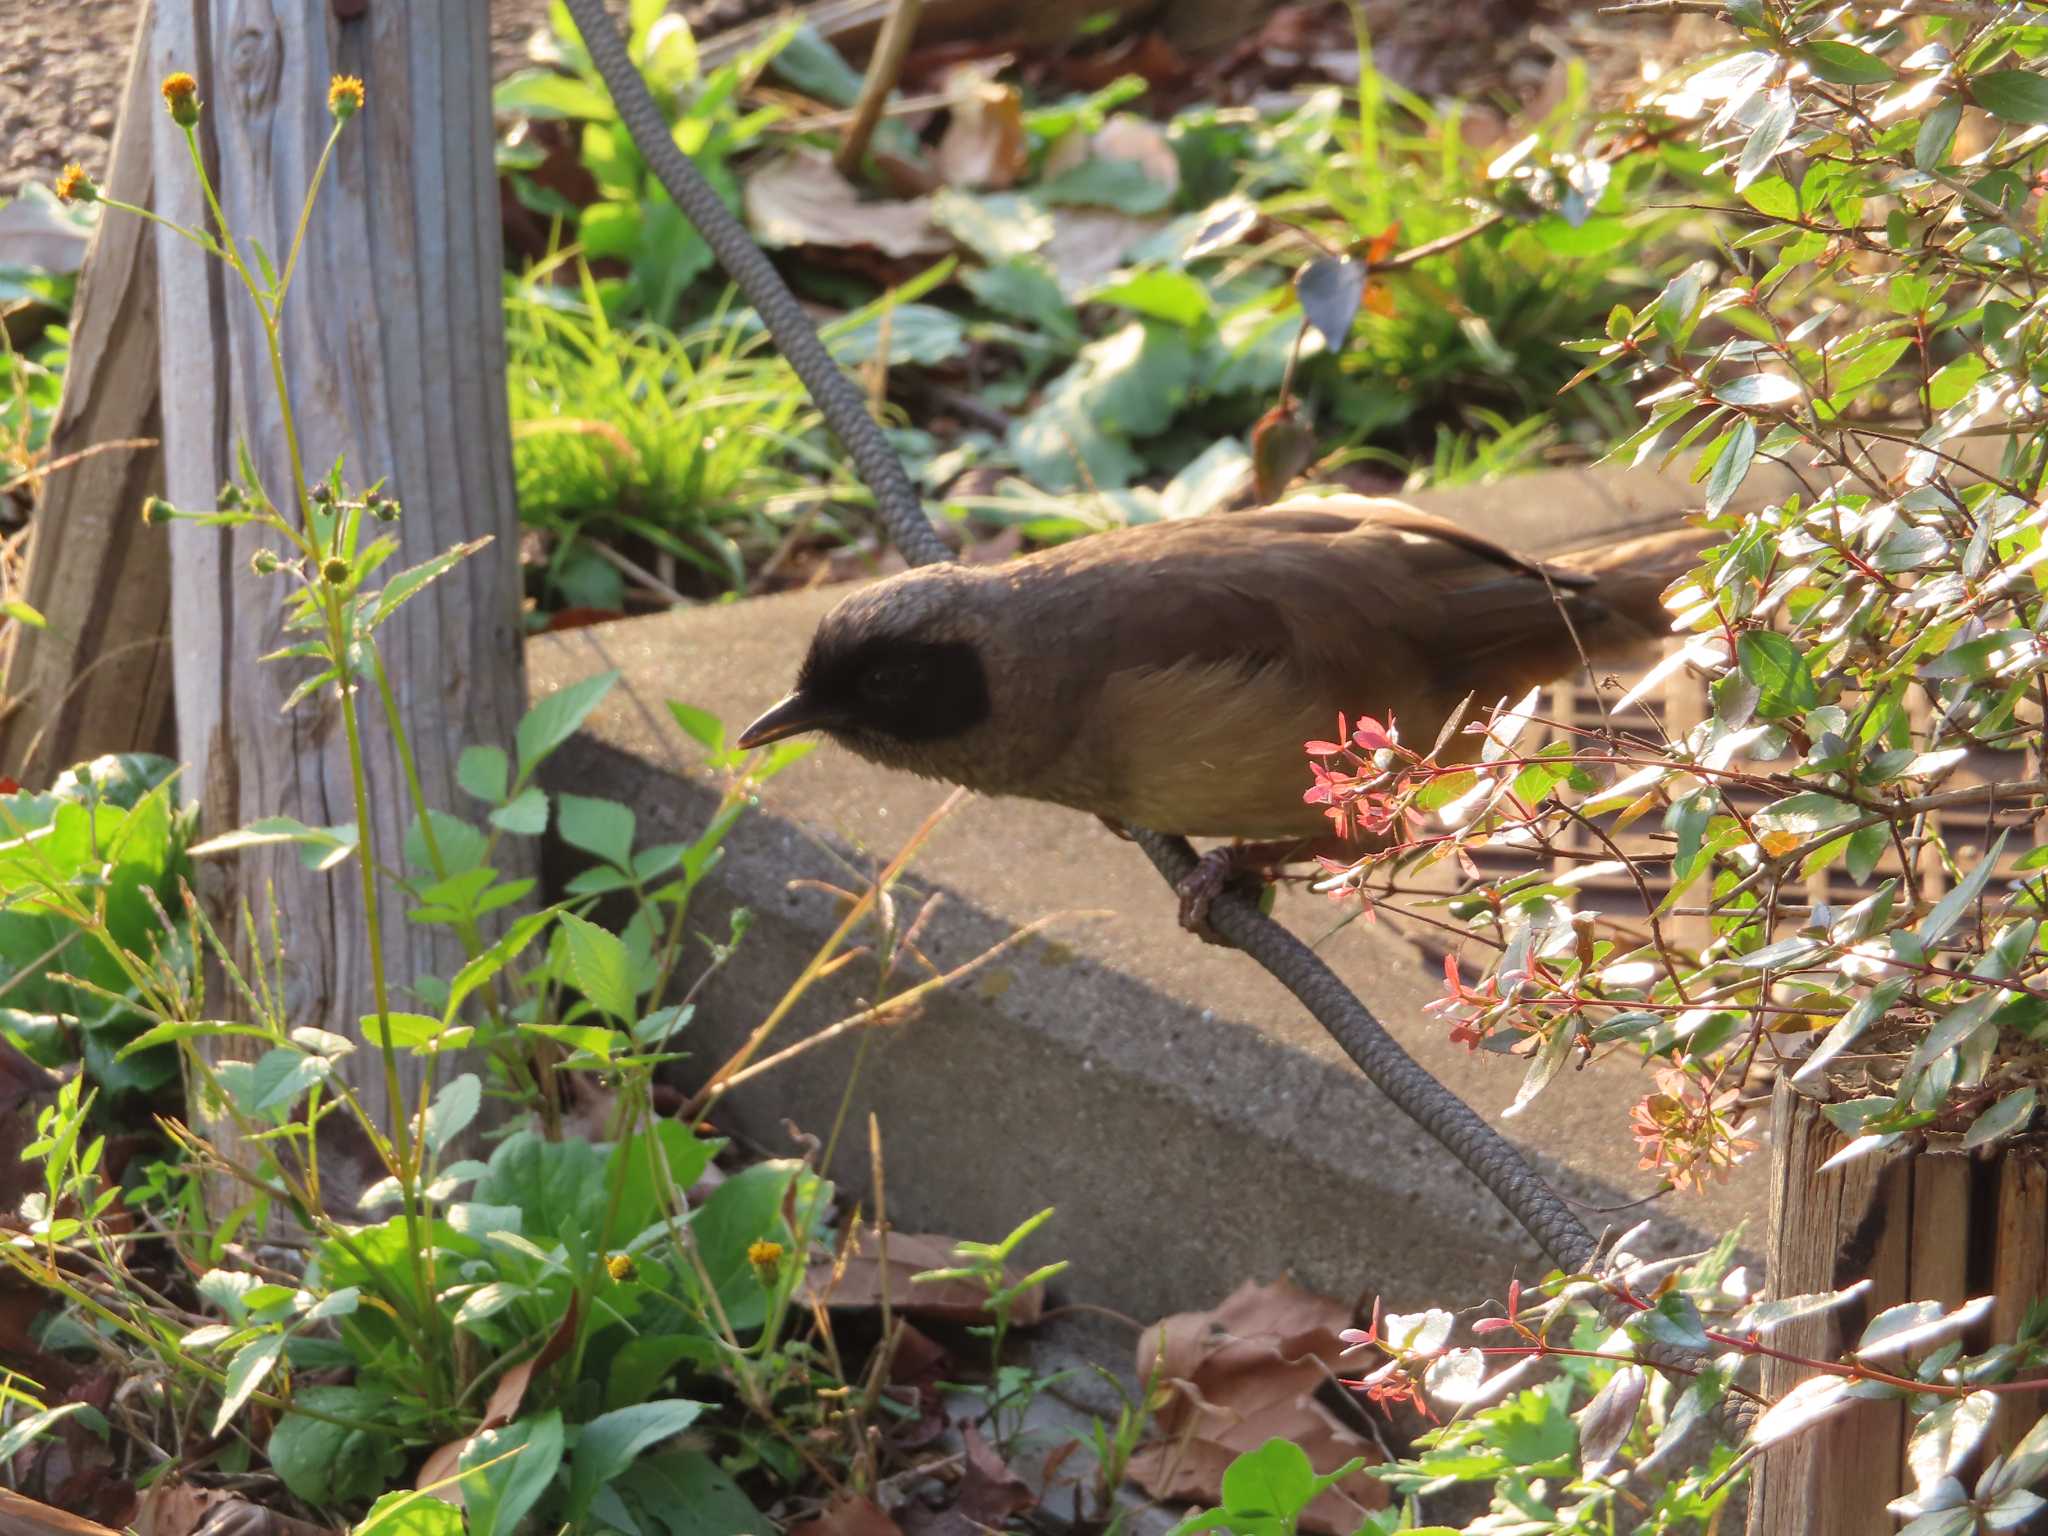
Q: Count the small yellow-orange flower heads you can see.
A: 5